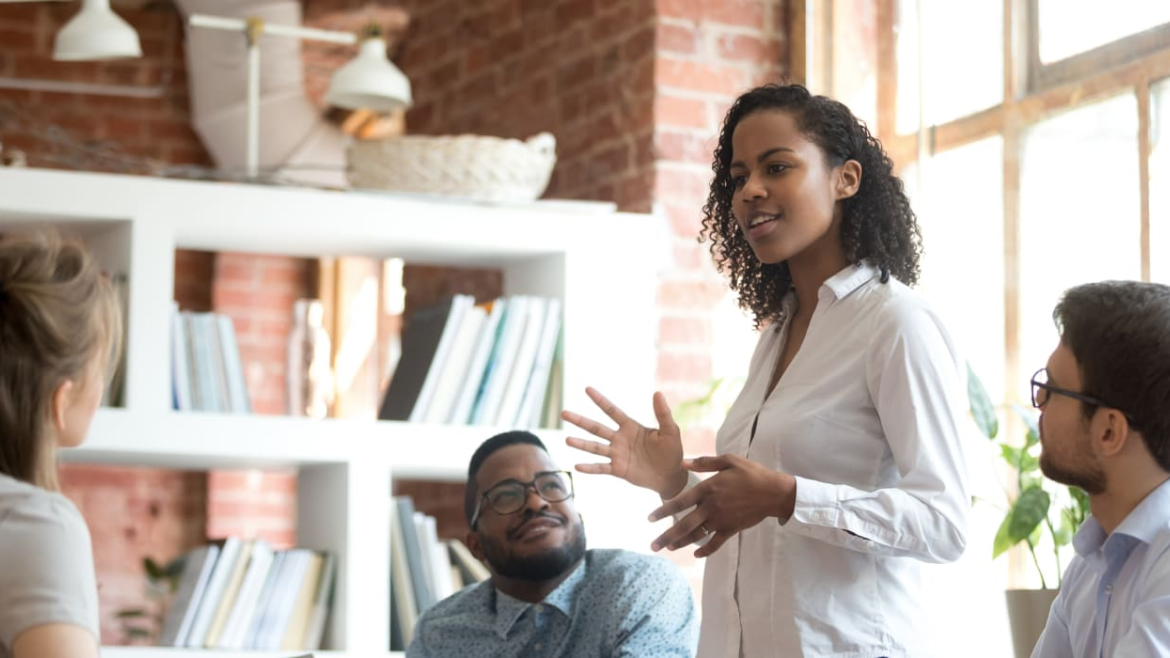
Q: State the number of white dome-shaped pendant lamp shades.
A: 2